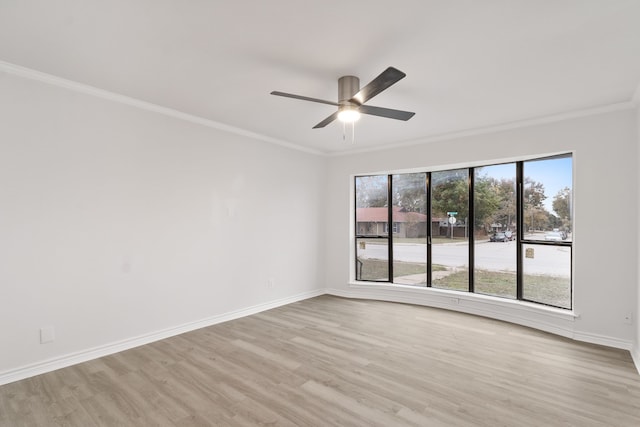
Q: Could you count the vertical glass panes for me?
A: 5